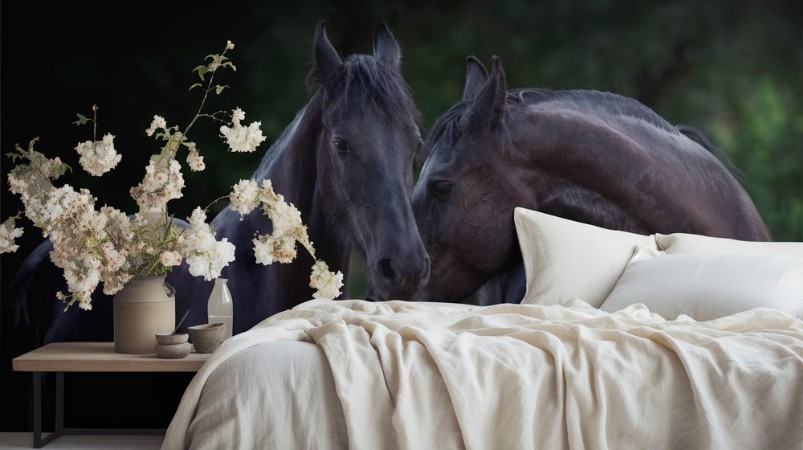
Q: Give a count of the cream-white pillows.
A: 3